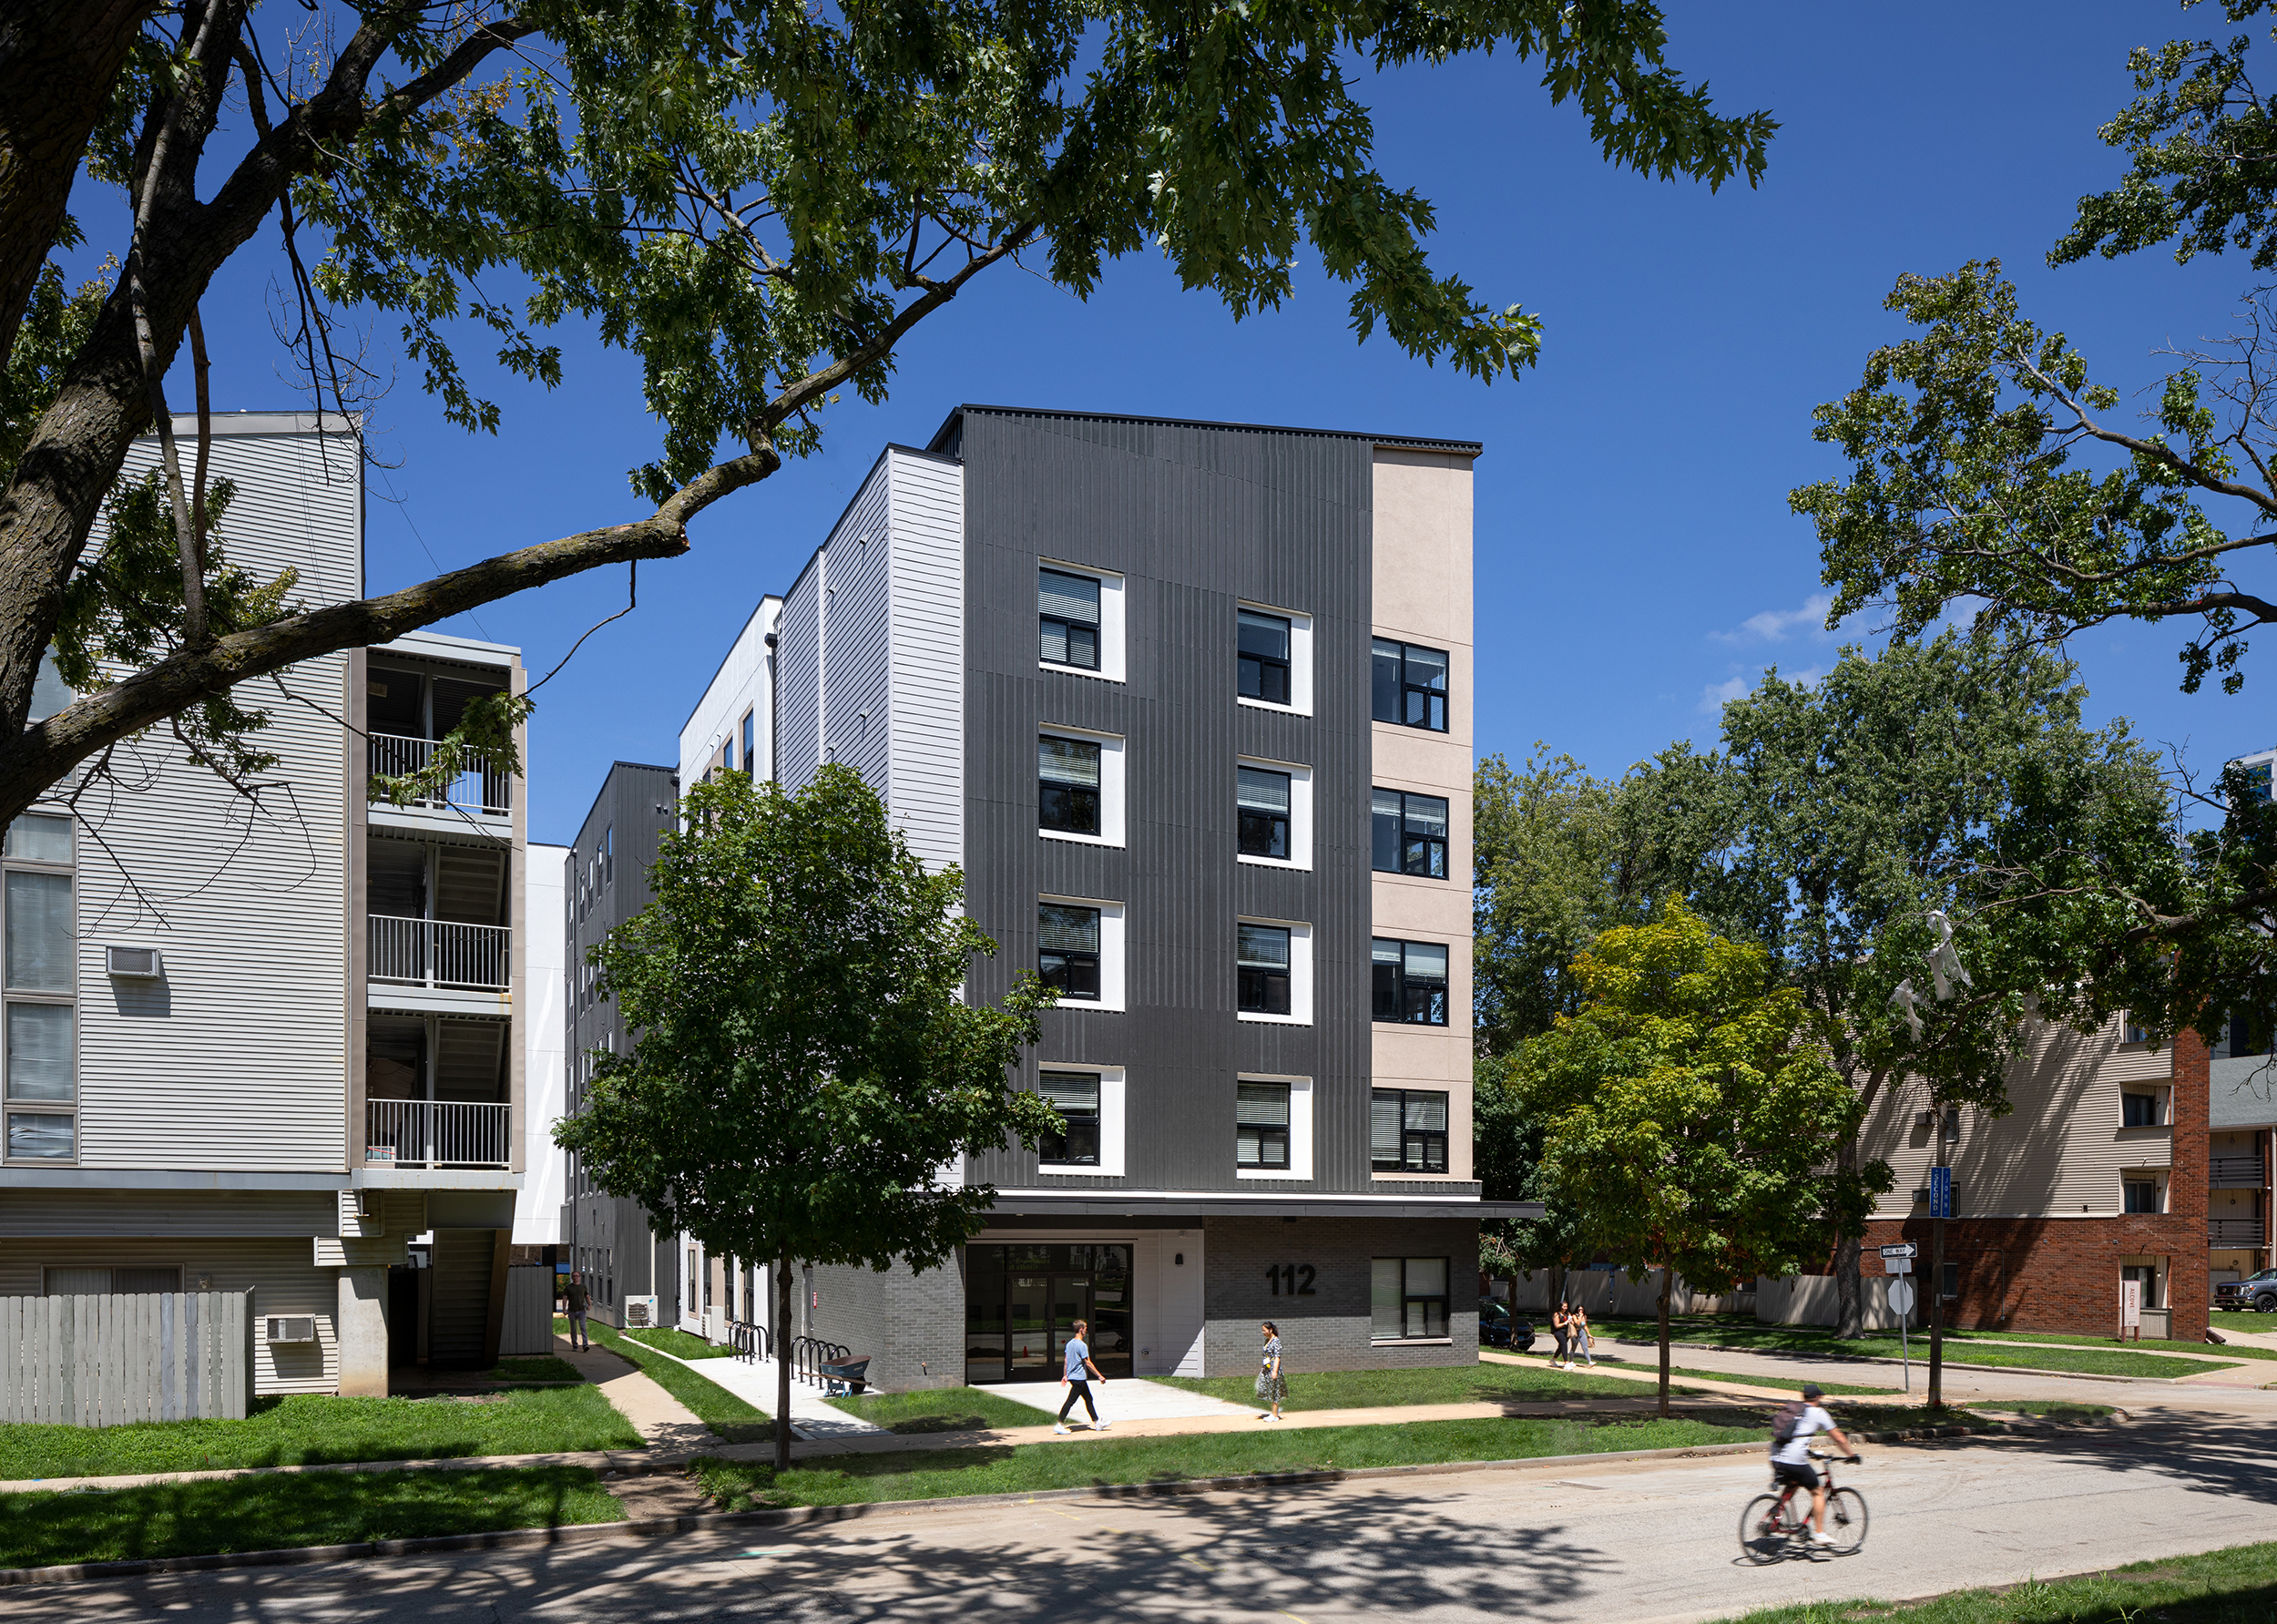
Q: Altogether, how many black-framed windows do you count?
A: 13